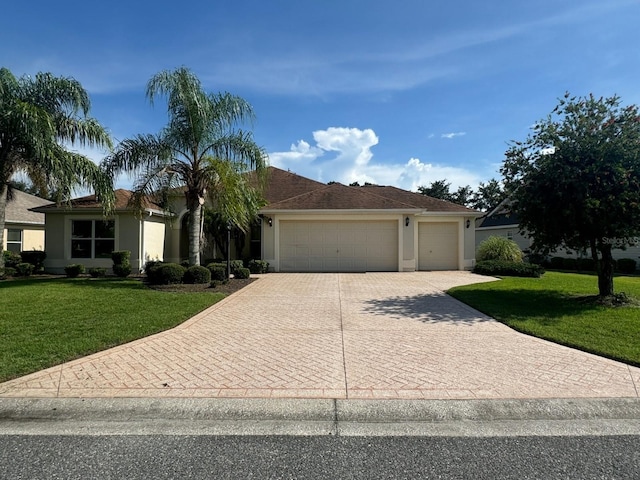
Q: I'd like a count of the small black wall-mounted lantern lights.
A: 3